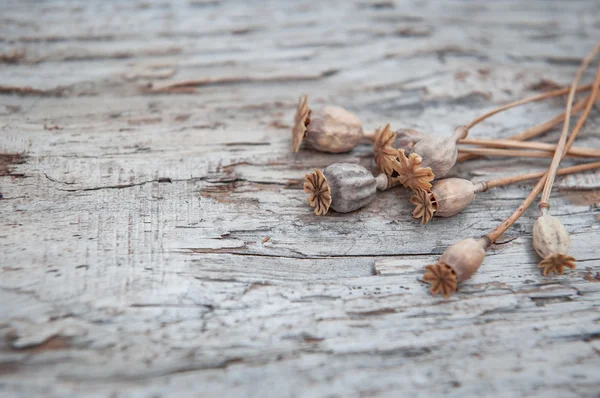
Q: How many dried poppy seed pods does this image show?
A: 7